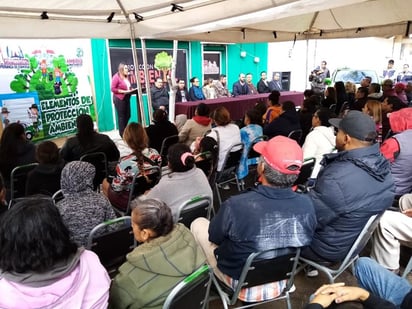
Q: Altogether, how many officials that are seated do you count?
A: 9